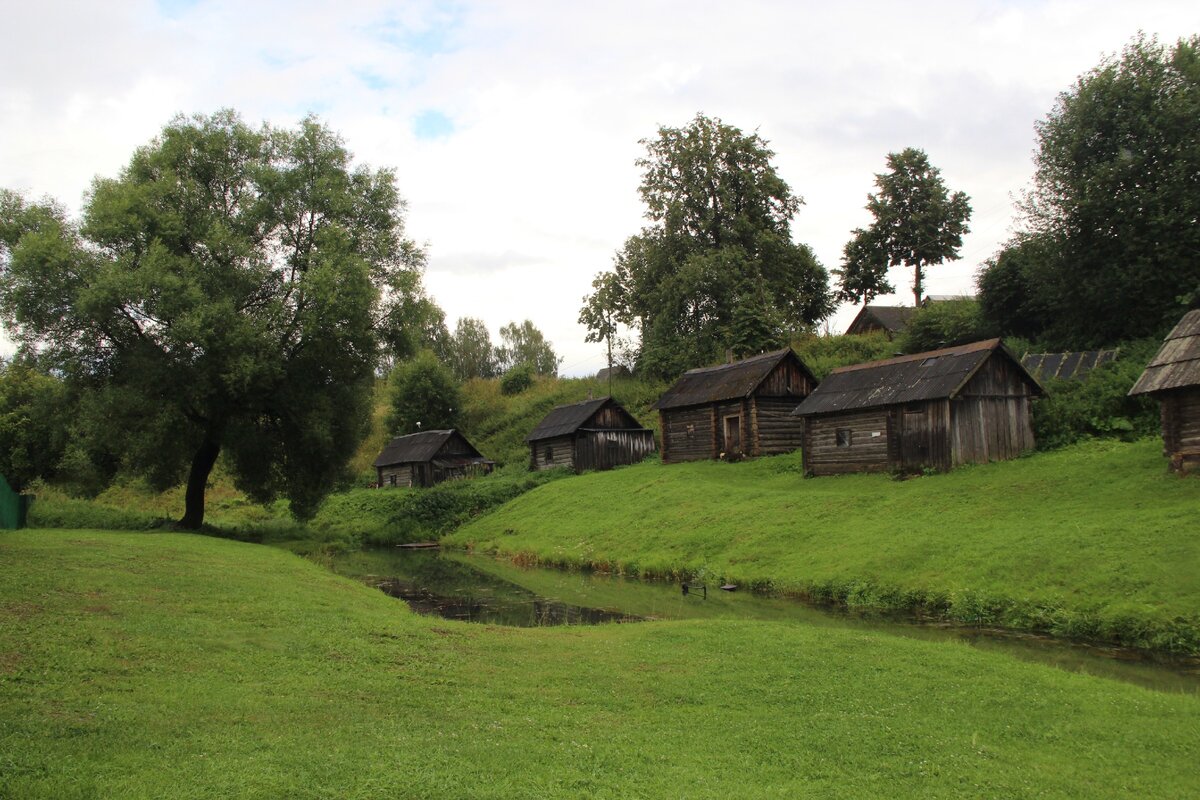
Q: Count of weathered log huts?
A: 5